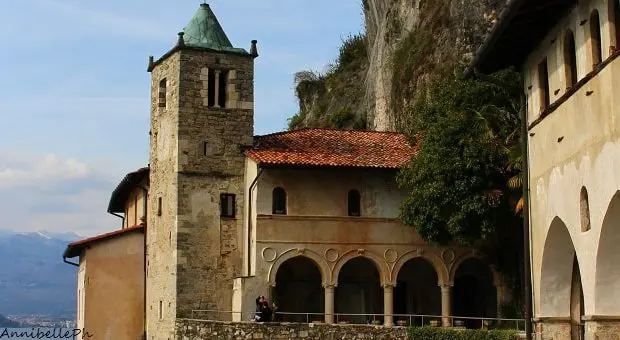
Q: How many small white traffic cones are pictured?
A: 0